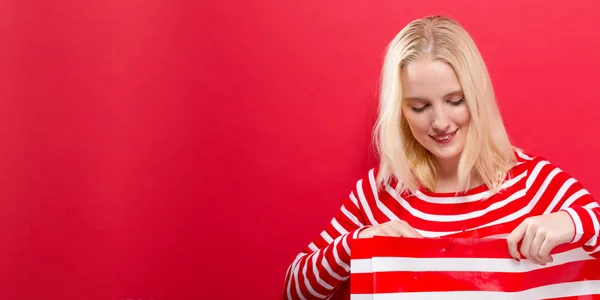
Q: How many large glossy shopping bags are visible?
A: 1